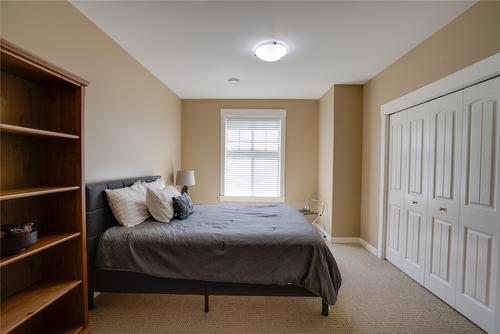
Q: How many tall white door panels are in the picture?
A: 4